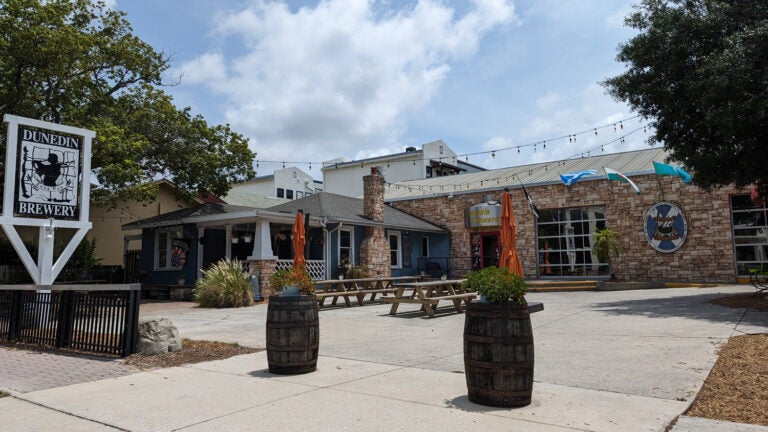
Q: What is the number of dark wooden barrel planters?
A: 2